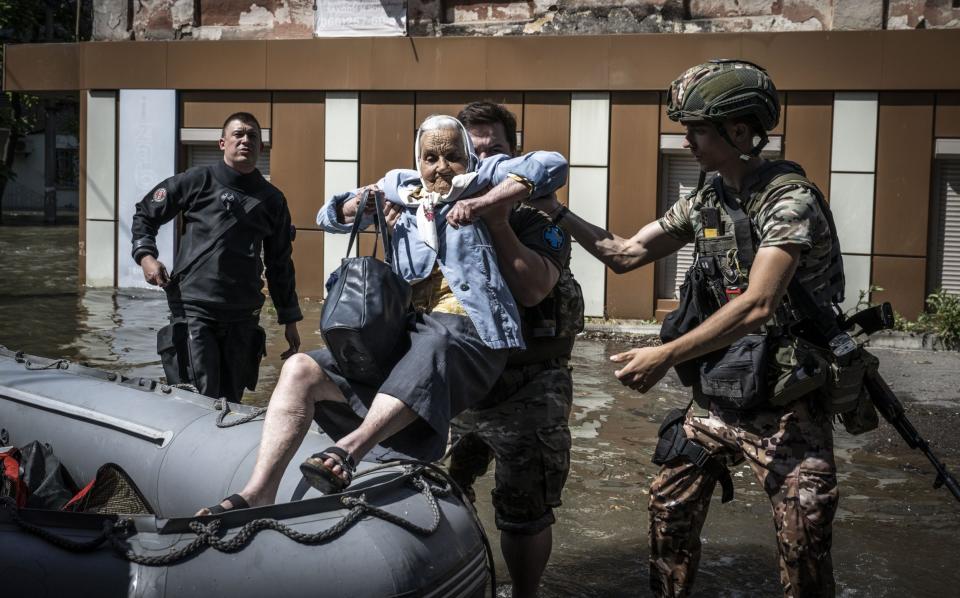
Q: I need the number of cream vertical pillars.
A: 4